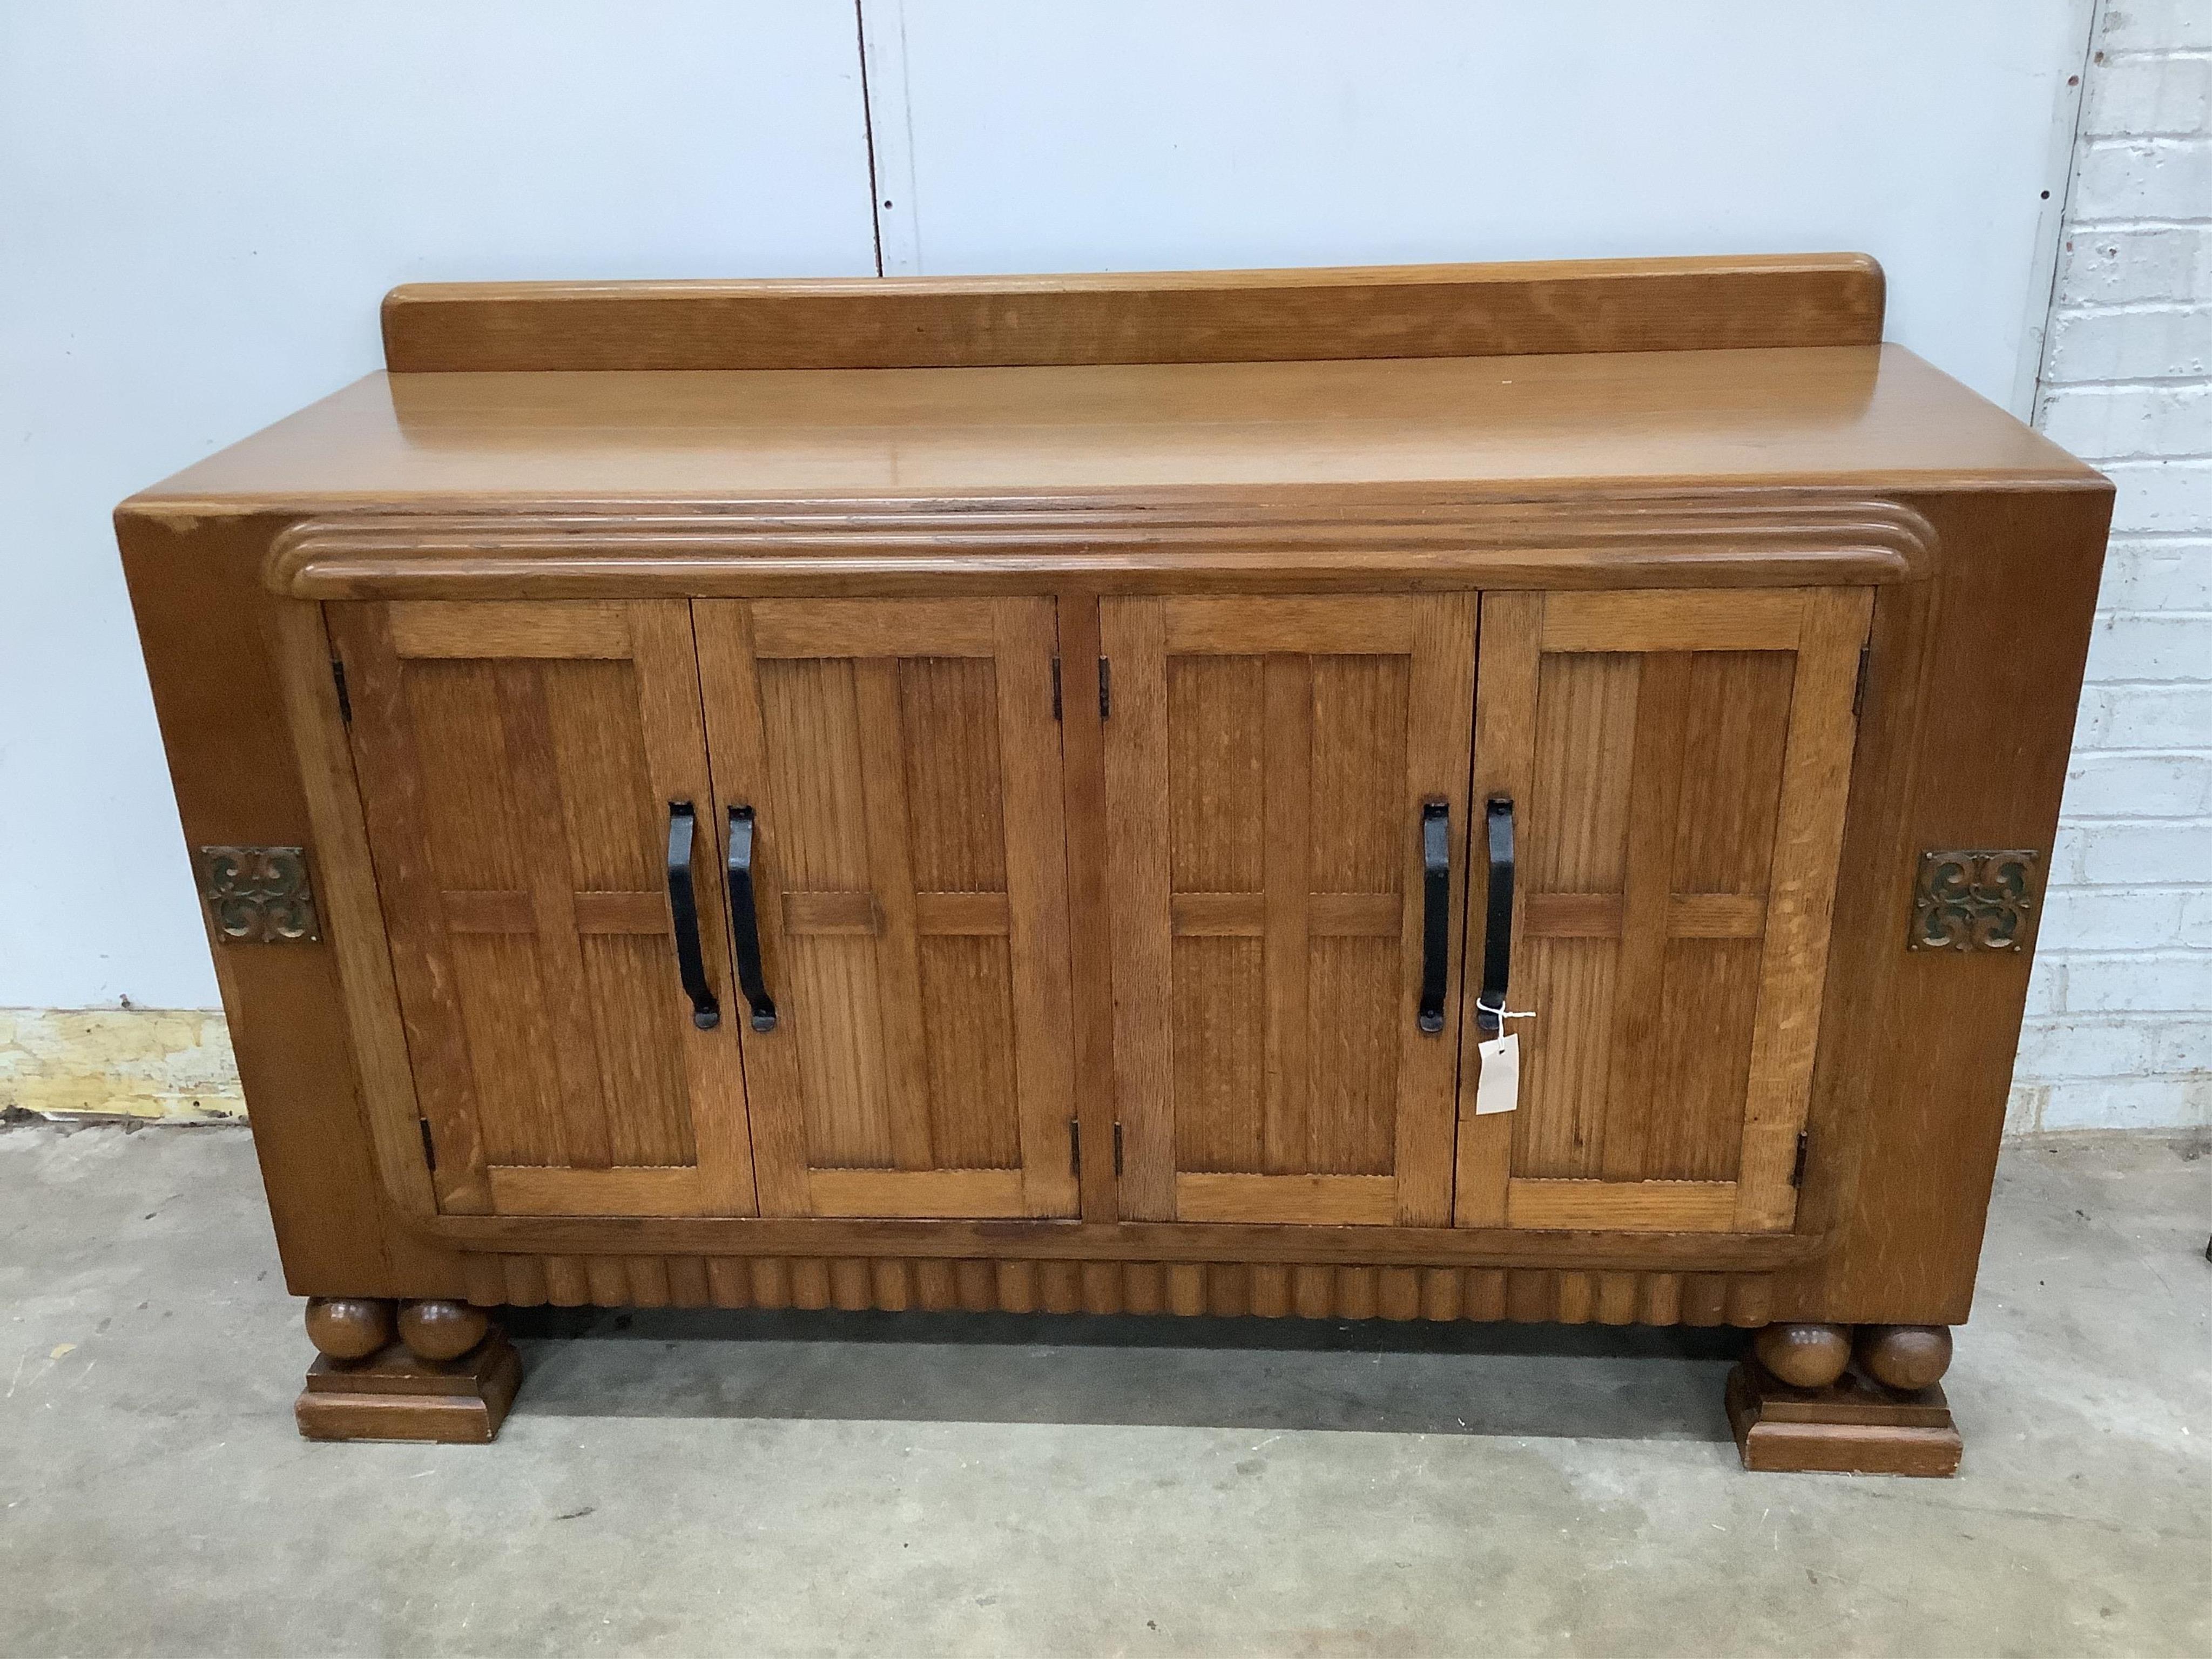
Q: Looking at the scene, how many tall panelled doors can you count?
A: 4